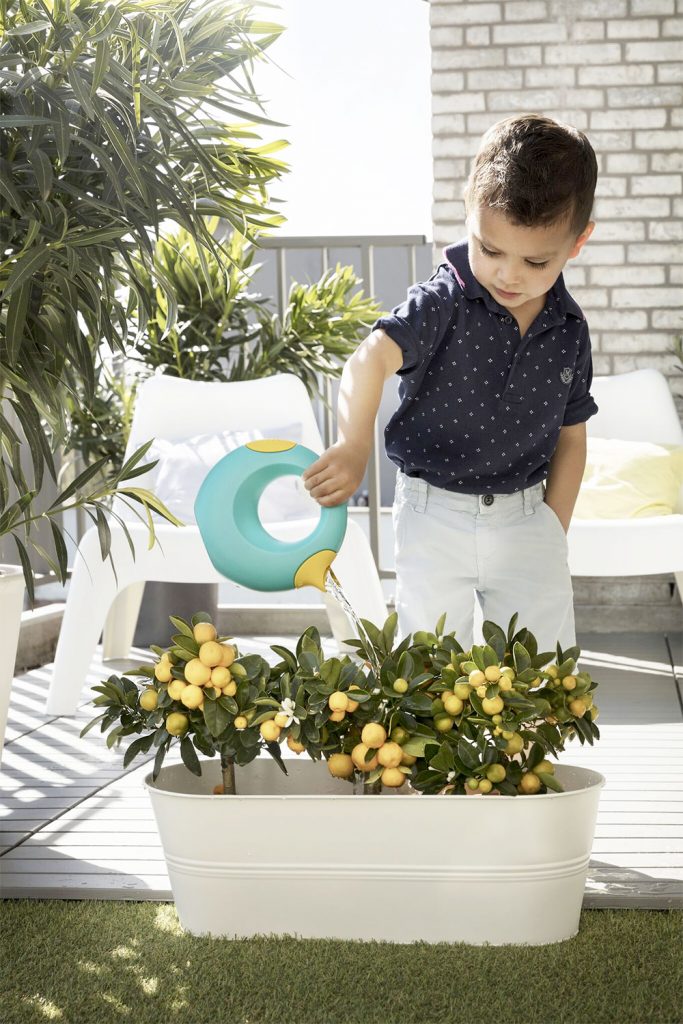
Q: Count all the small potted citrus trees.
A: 3